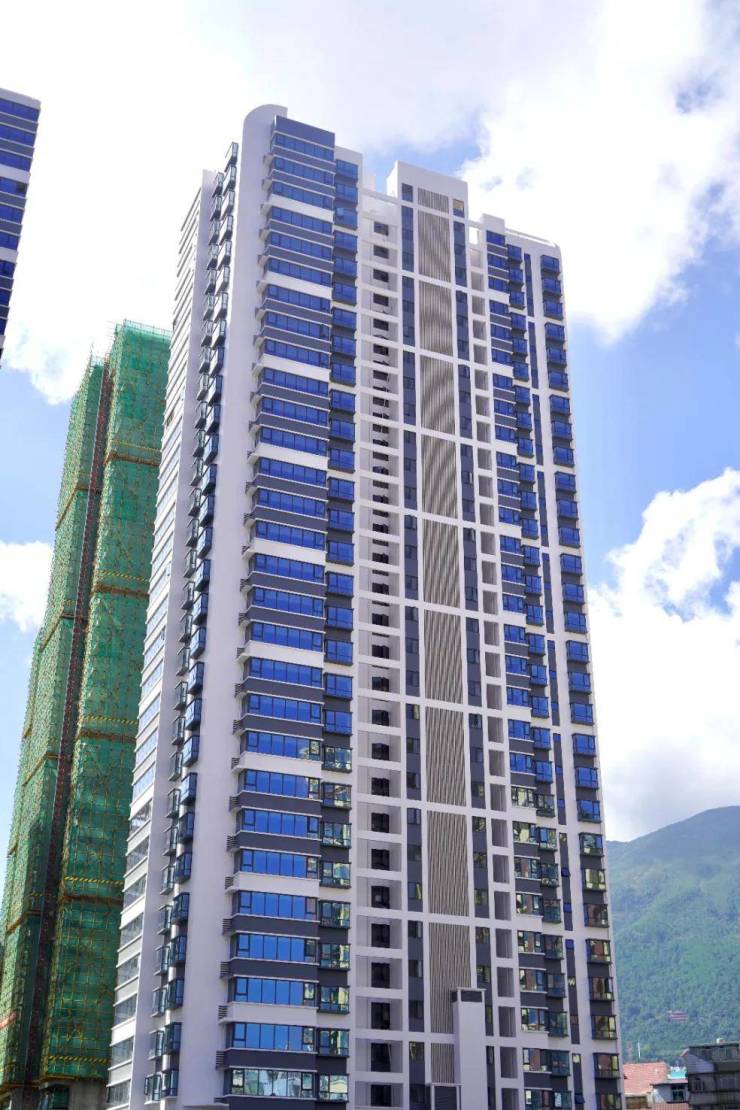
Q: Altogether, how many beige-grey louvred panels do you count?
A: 11